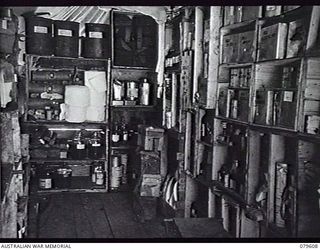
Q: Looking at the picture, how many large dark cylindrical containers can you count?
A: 3